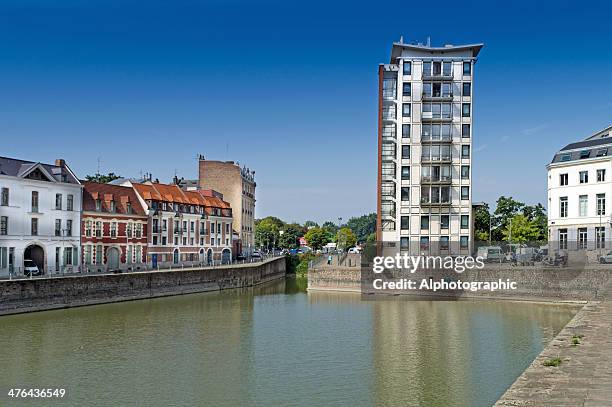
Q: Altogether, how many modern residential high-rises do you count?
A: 1